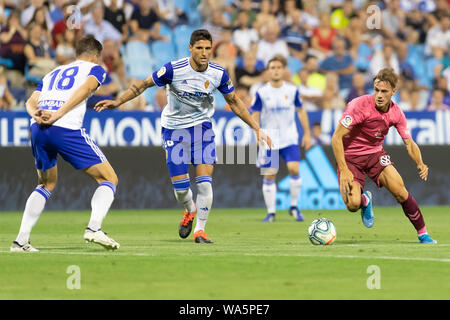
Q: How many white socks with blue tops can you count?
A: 6